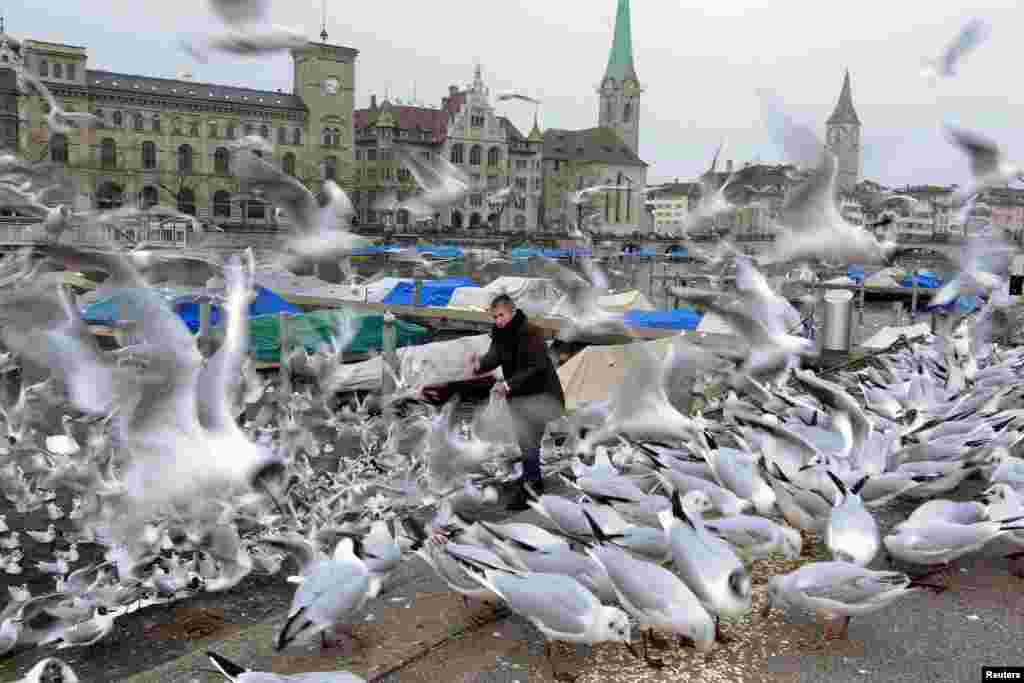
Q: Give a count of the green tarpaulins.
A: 1